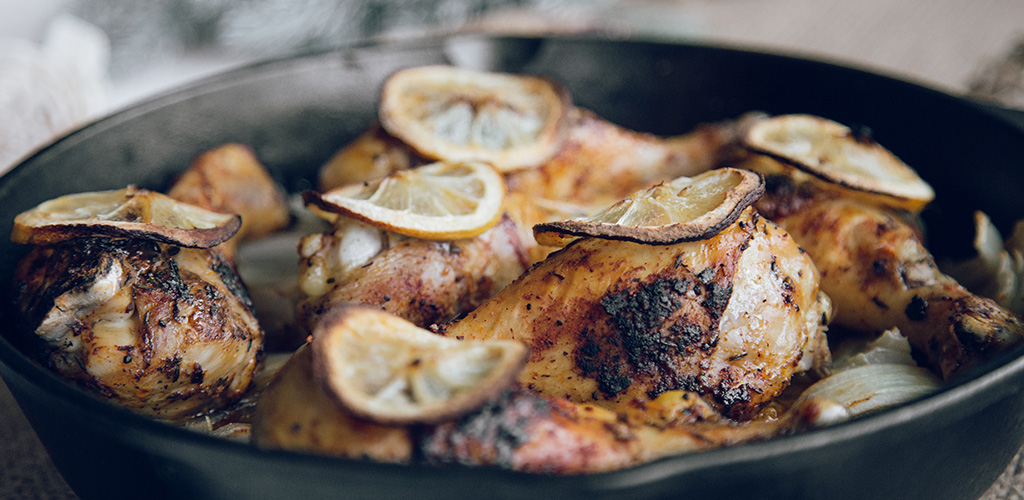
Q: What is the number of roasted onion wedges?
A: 2